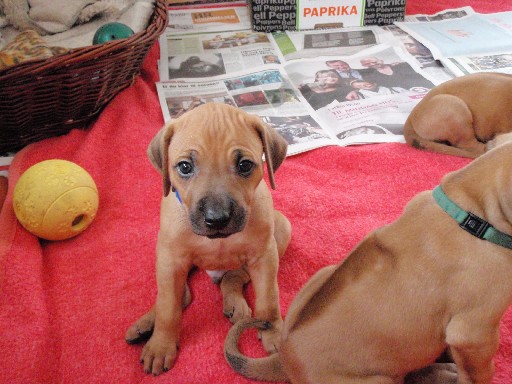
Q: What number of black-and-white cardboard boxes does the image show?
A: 1